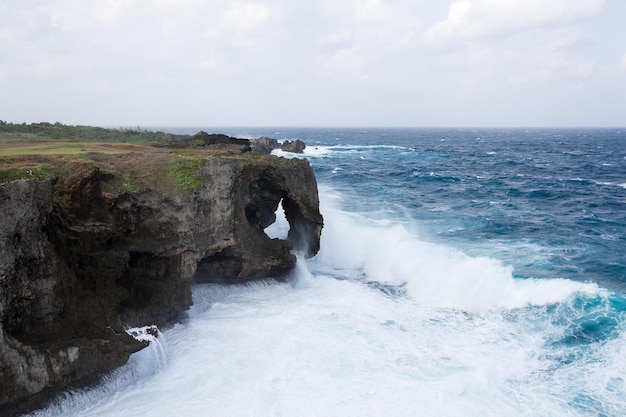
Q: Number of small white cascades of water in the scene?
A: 1